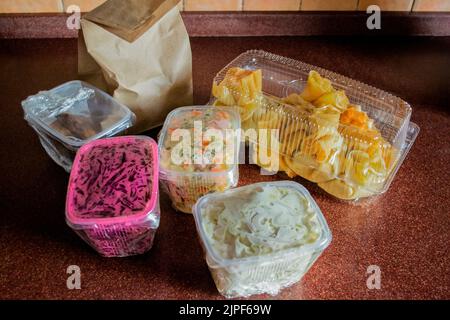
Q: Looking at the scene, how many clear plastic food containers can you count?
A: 5